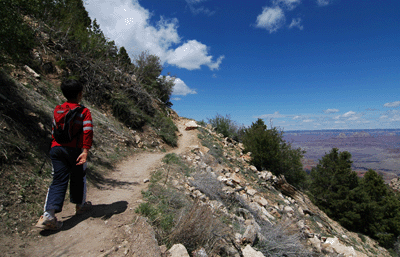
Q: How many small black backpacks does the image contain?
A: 1